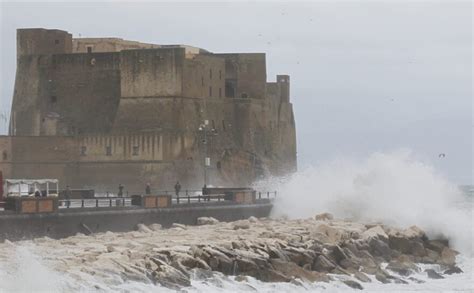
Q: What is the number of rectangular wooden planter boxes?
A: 3